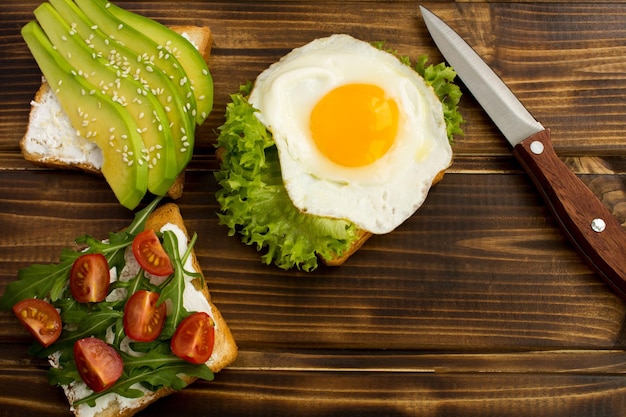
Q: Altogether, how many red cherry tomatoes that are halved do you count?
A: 6